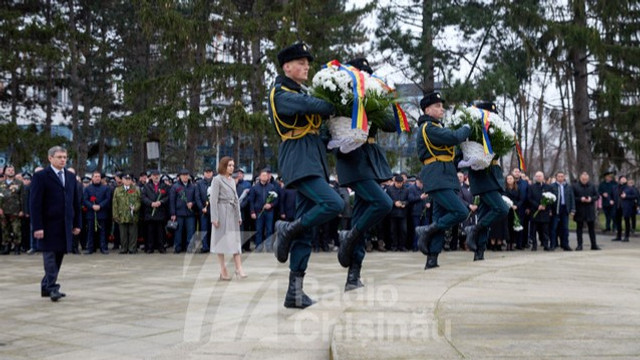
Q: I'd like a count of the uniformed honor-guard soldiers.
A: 4